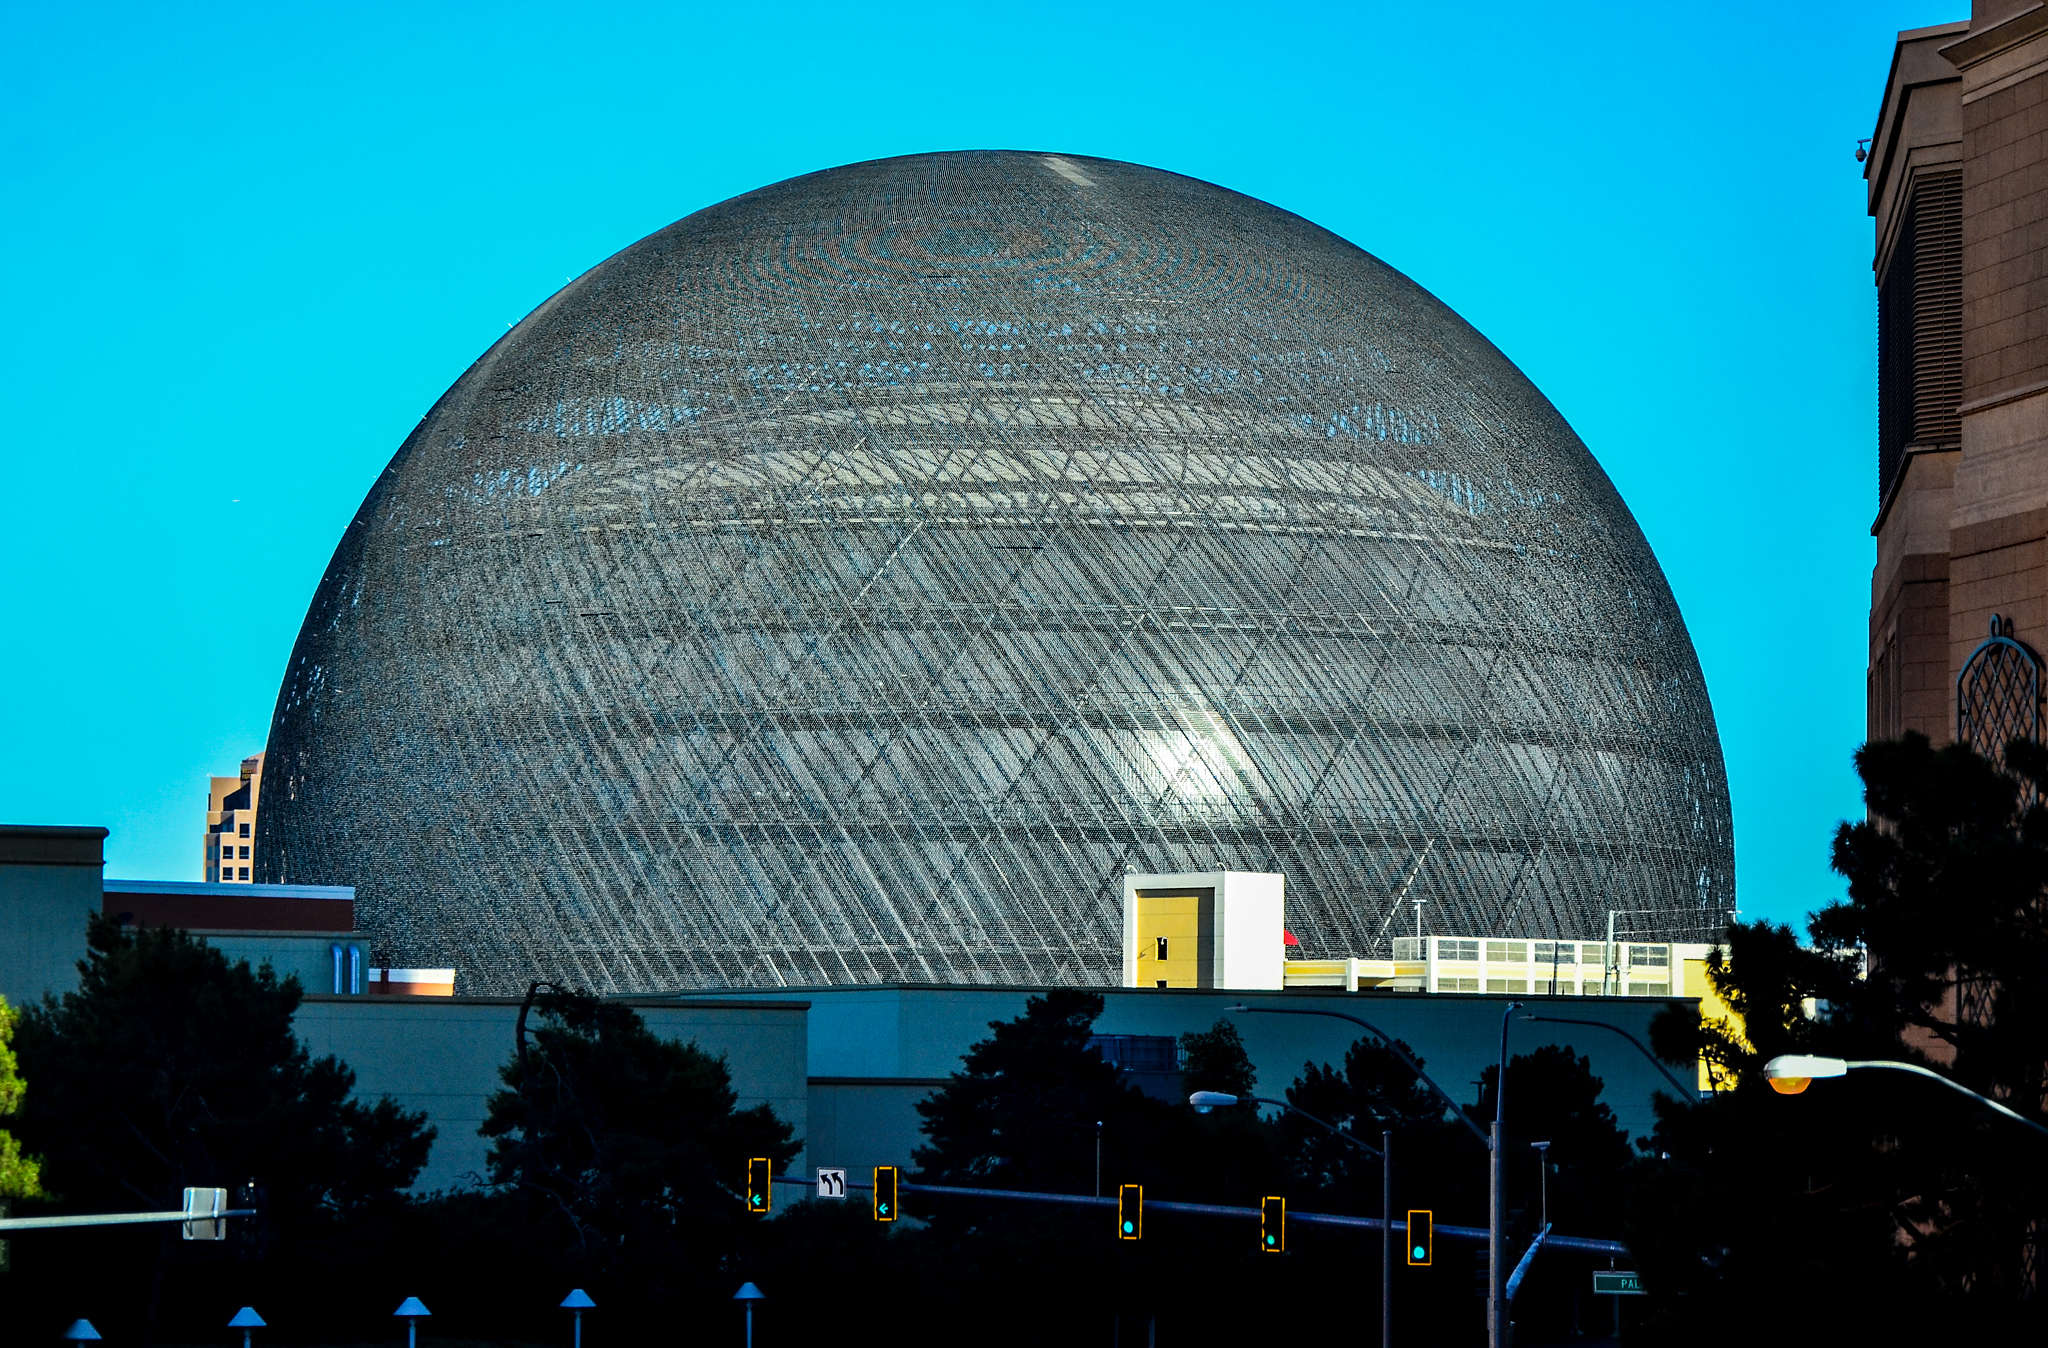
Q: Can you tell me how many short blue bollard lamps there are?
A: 5